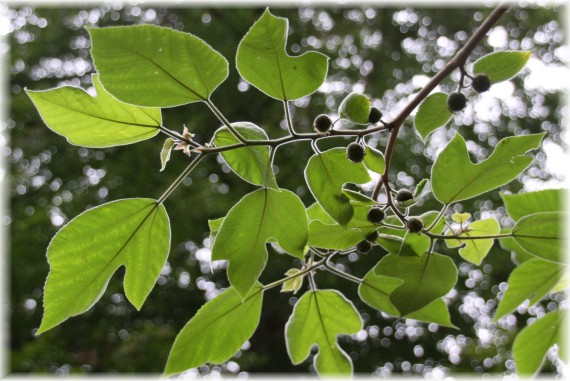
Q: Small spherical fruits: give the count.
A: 10